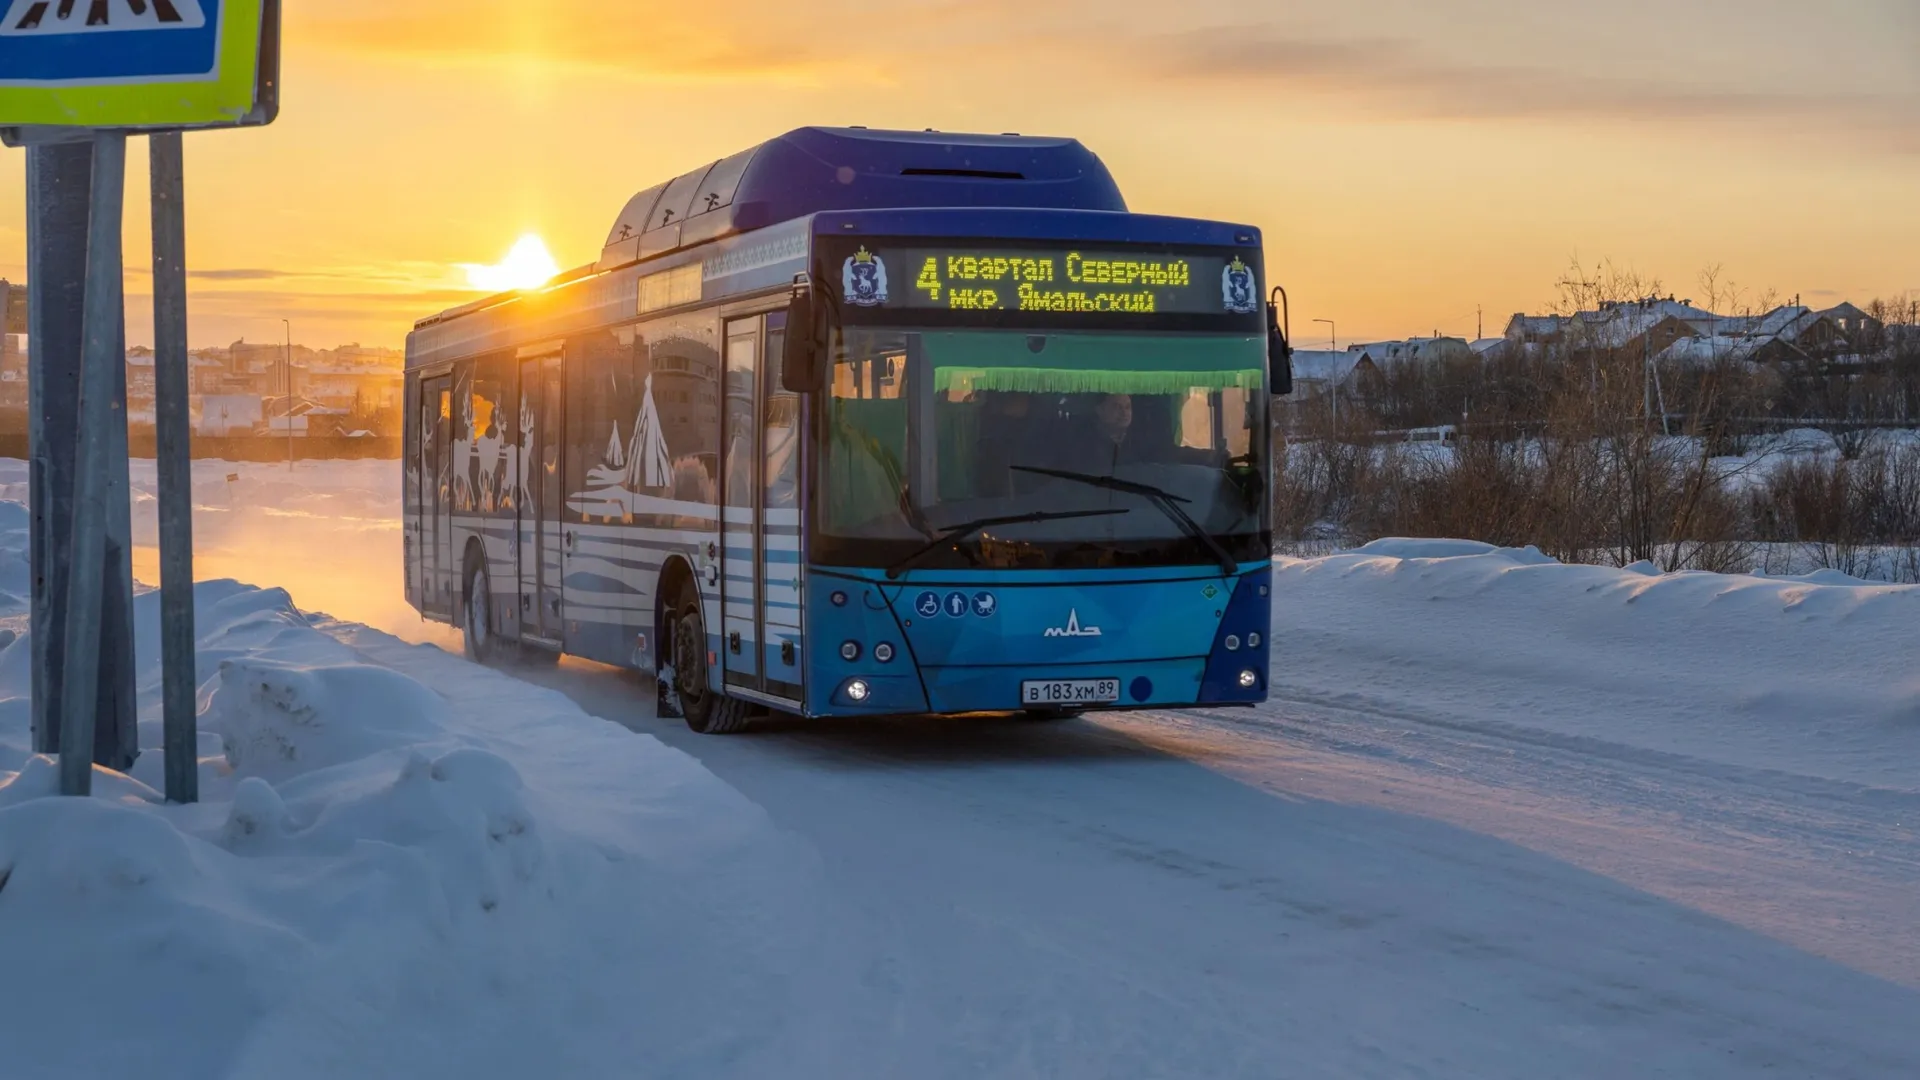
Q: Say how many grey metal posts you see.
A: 3